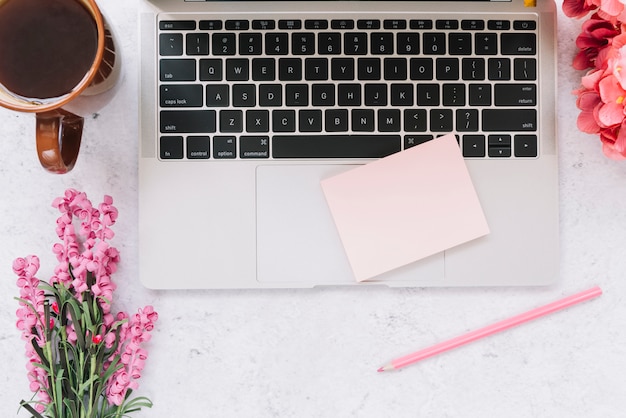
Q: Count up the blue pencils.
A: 0